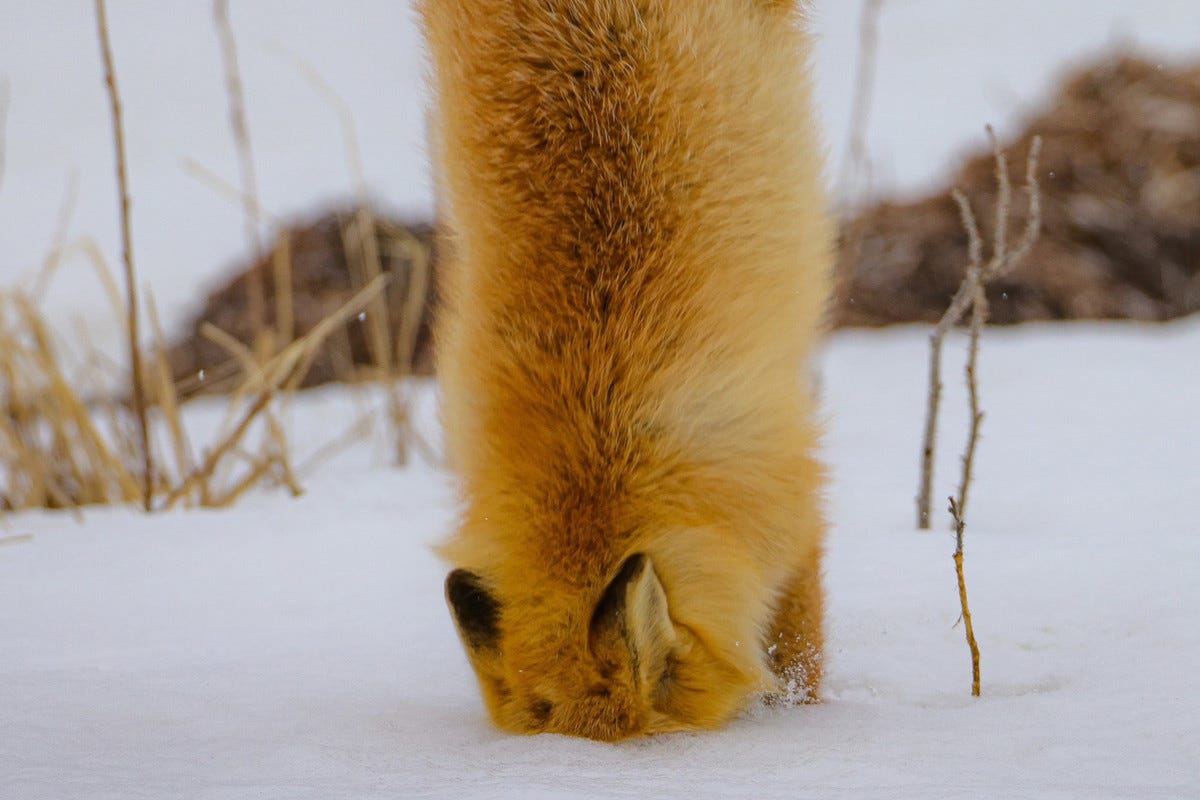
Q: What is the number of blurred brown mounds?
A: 2